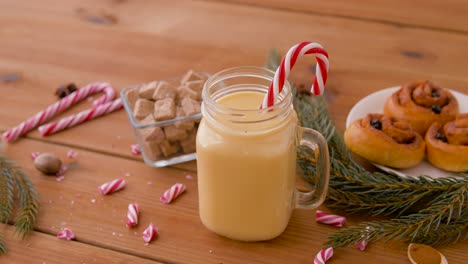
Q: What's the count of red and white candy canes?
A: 3